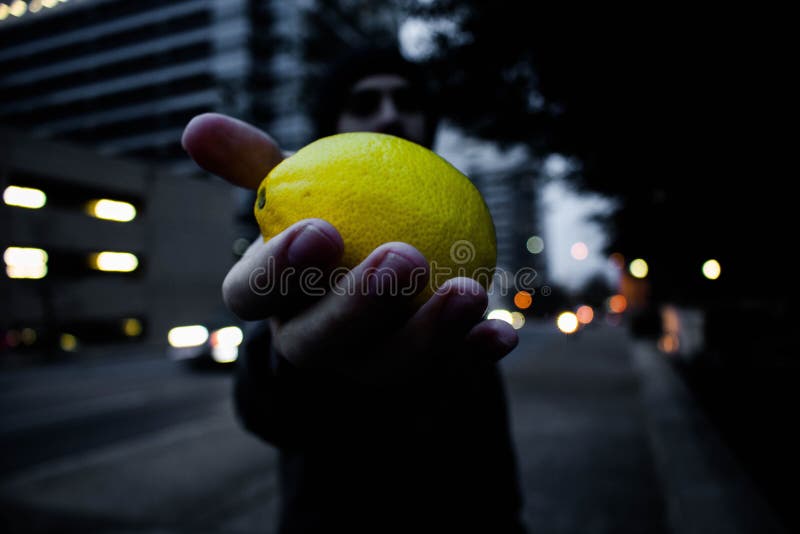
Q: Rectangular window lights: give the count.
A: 4